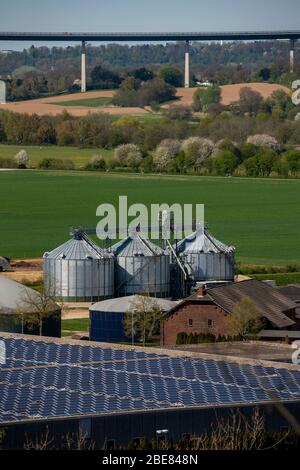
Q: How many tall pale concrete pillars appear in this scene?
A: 3